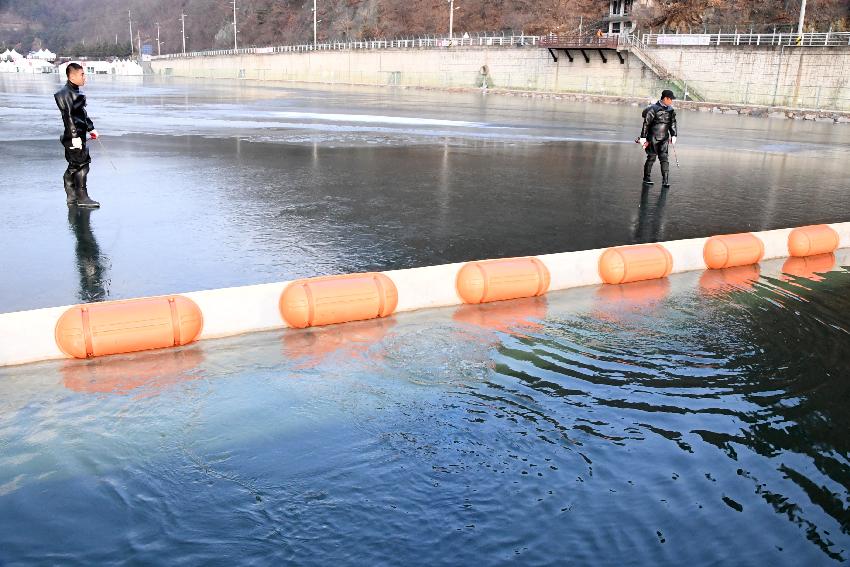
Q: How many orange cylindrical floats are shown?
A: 6